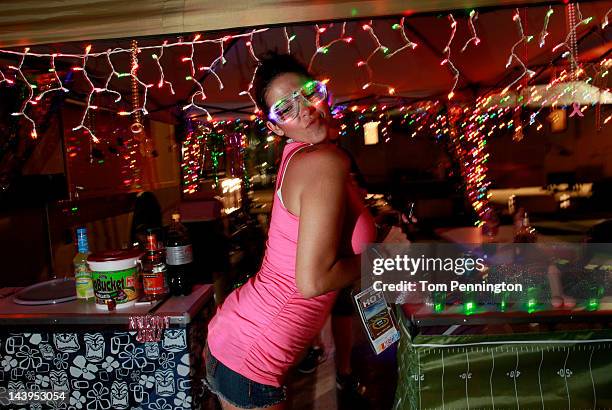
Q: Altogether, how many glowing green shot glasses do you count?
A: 5